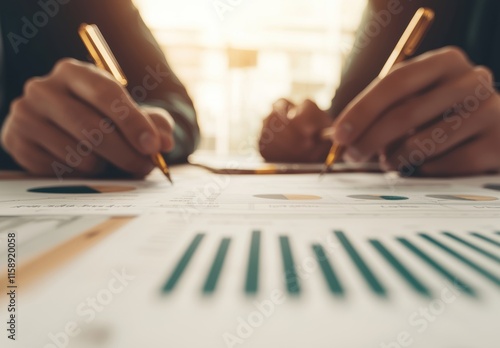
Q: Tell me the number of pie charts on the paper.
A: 4